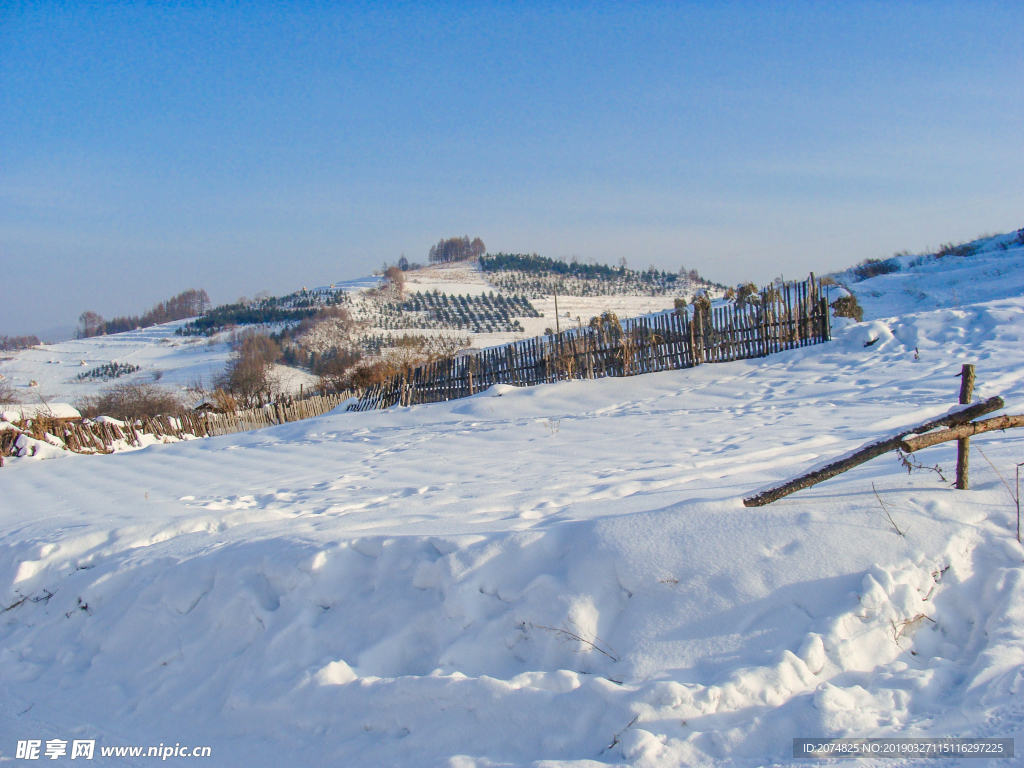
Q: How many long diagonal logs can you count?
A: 2